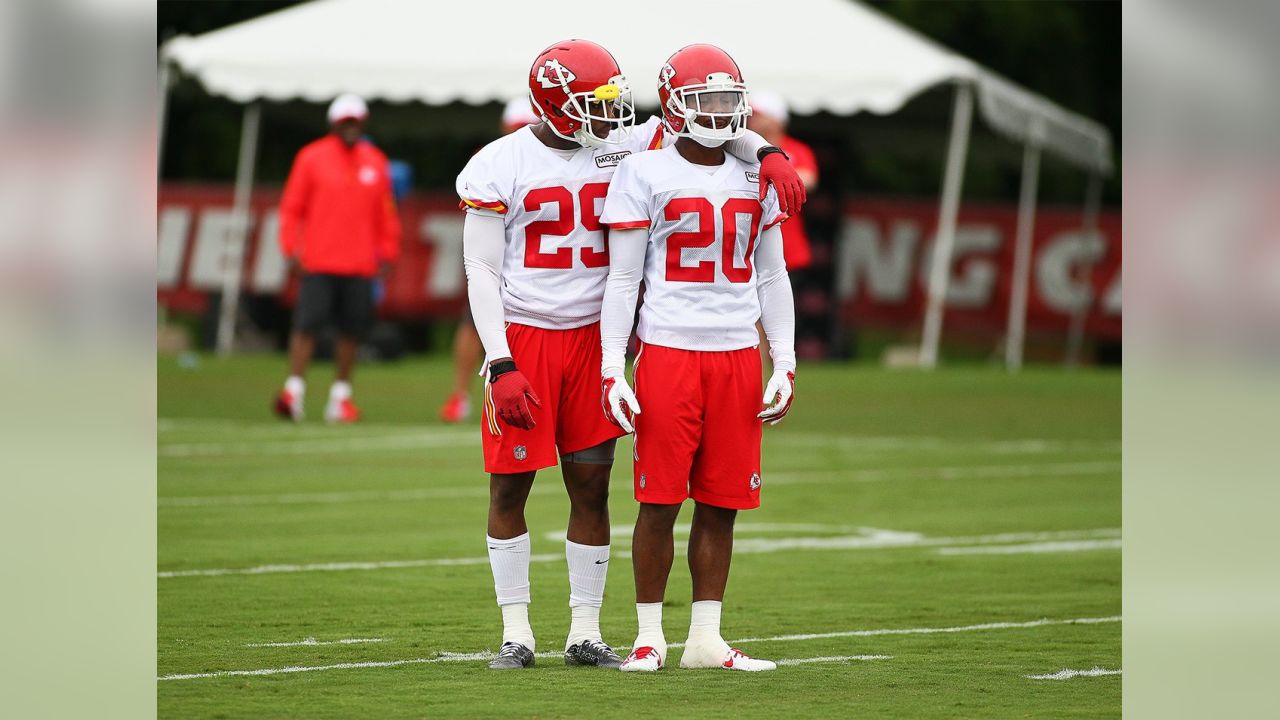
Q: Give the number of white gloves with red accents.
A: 2